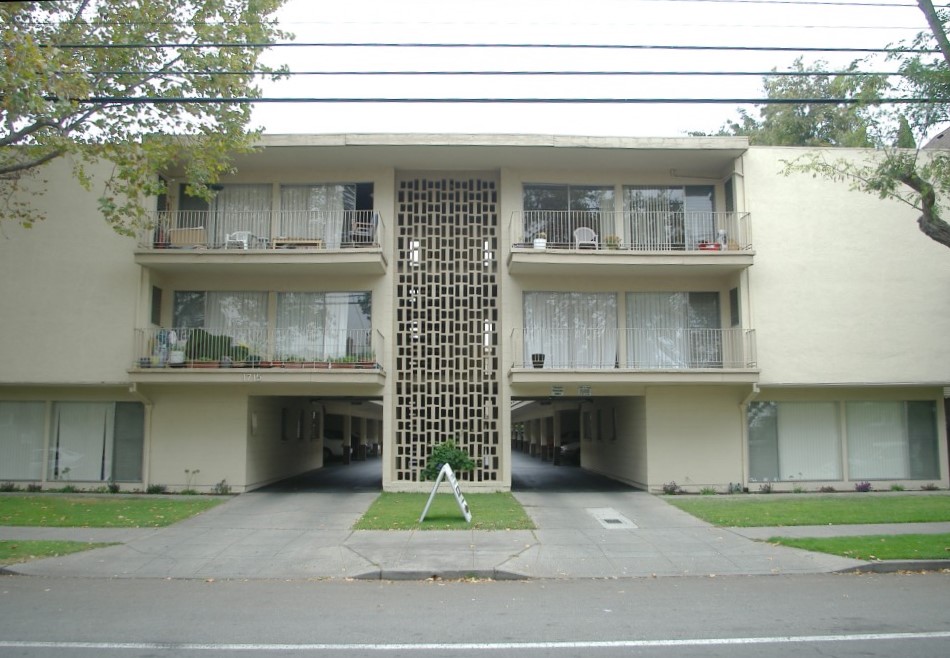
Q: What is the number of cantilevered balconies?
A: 4